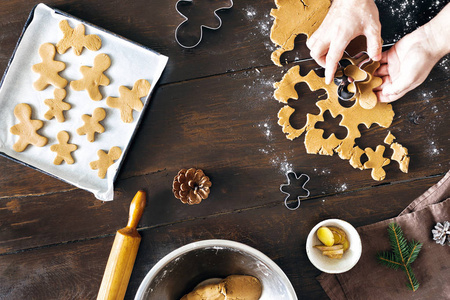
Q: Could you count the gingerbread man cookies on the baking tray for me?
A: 9